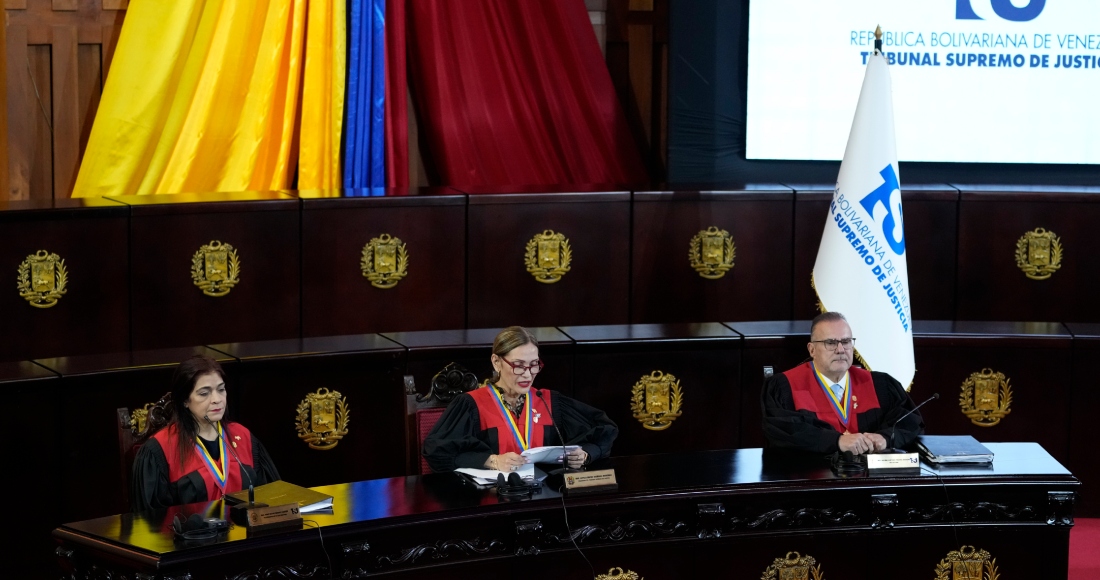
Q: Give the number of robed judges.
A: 3